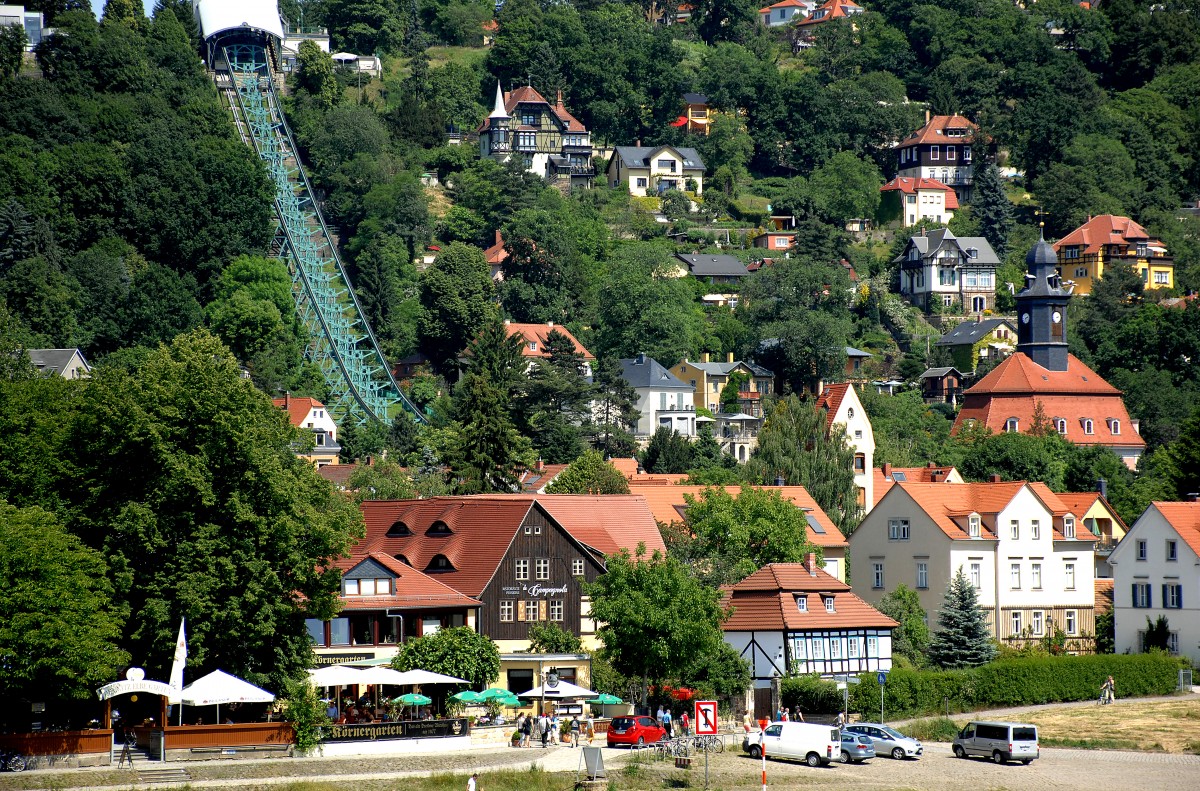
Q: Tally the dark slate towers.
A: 1